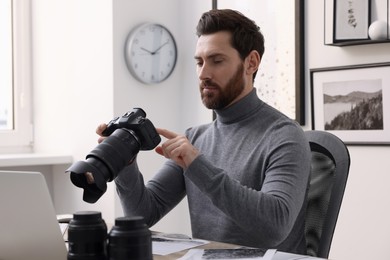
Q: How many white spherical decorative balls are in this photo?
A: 1